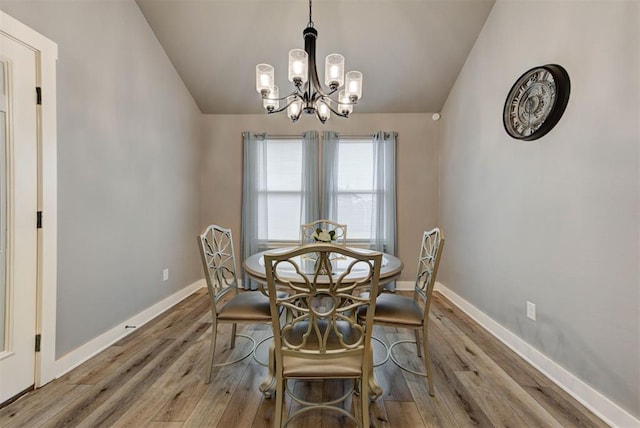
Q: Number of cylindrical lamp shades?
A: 8